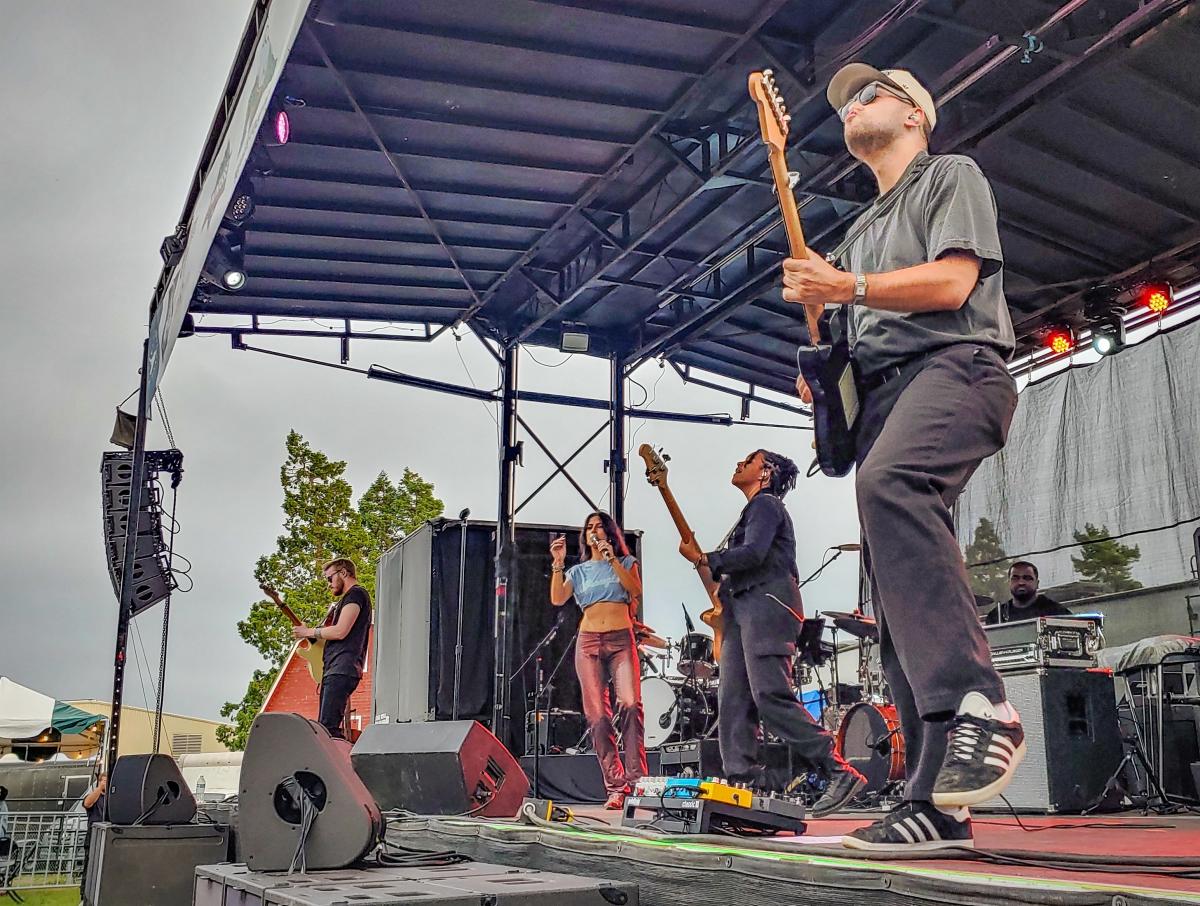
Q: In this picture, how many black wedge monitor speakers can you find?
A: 3